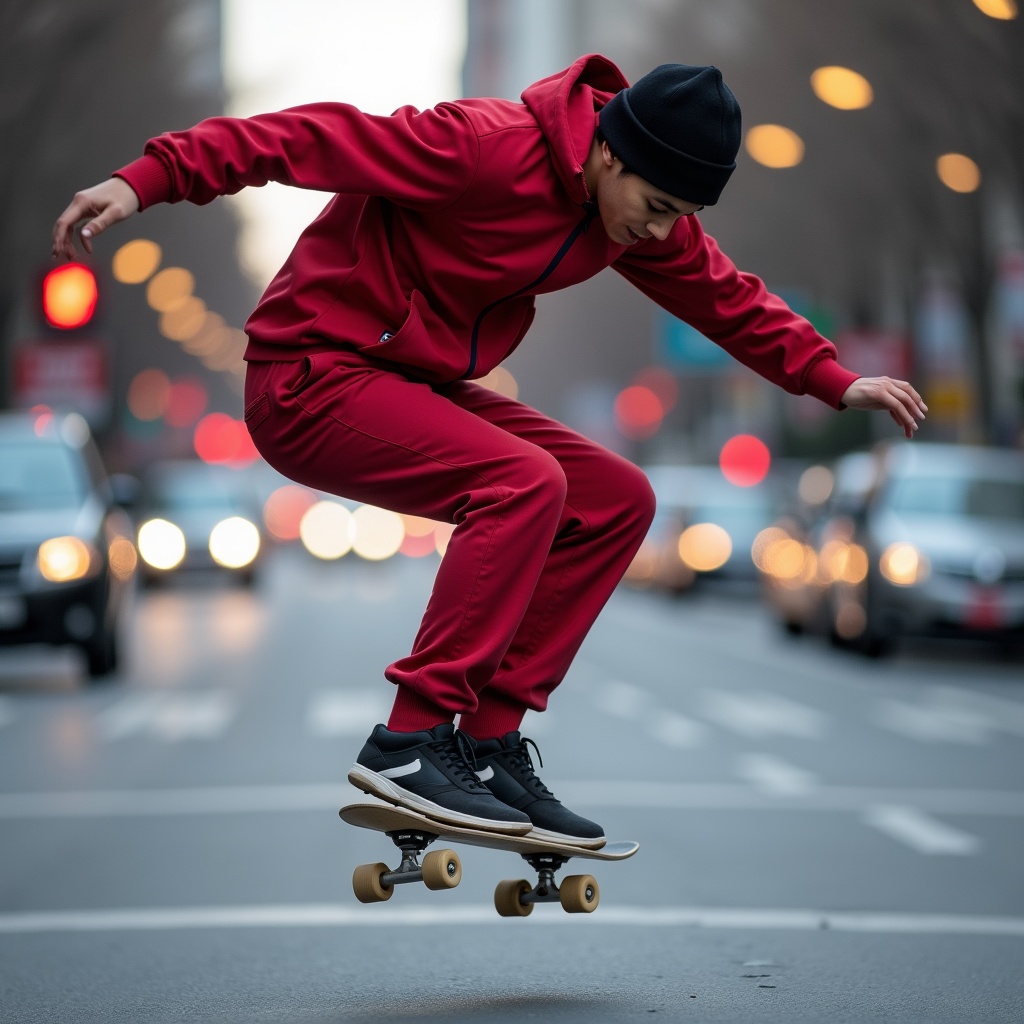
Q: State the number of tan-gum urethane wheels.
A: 4